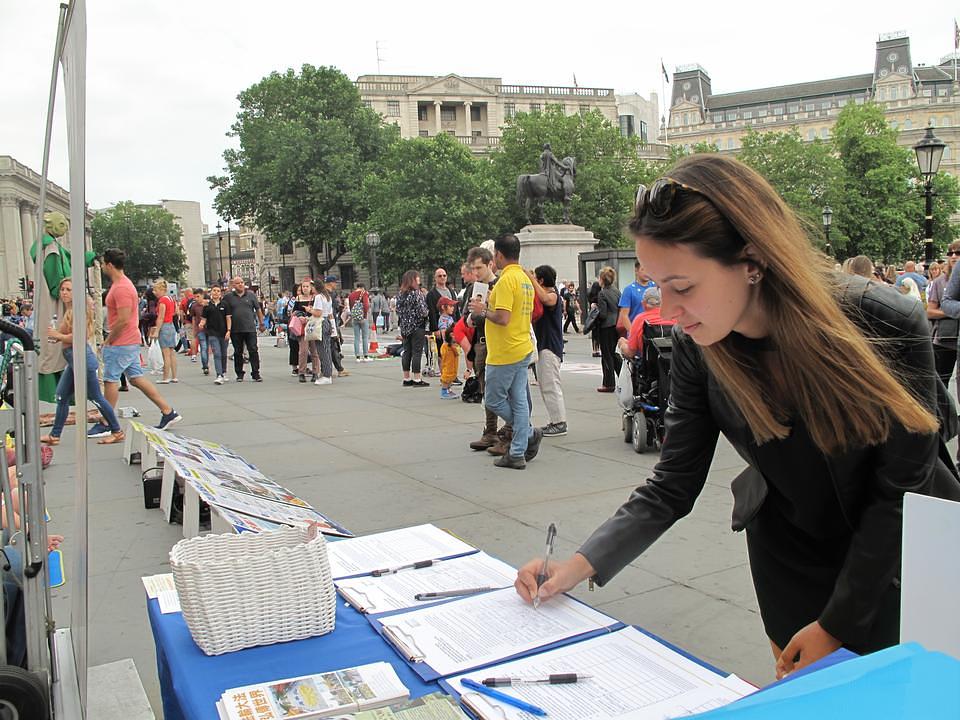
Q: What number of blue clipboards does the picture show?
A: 4